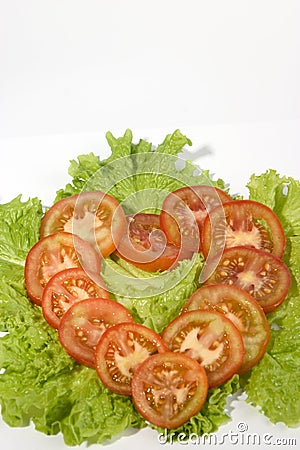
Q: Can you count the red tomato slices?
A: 12